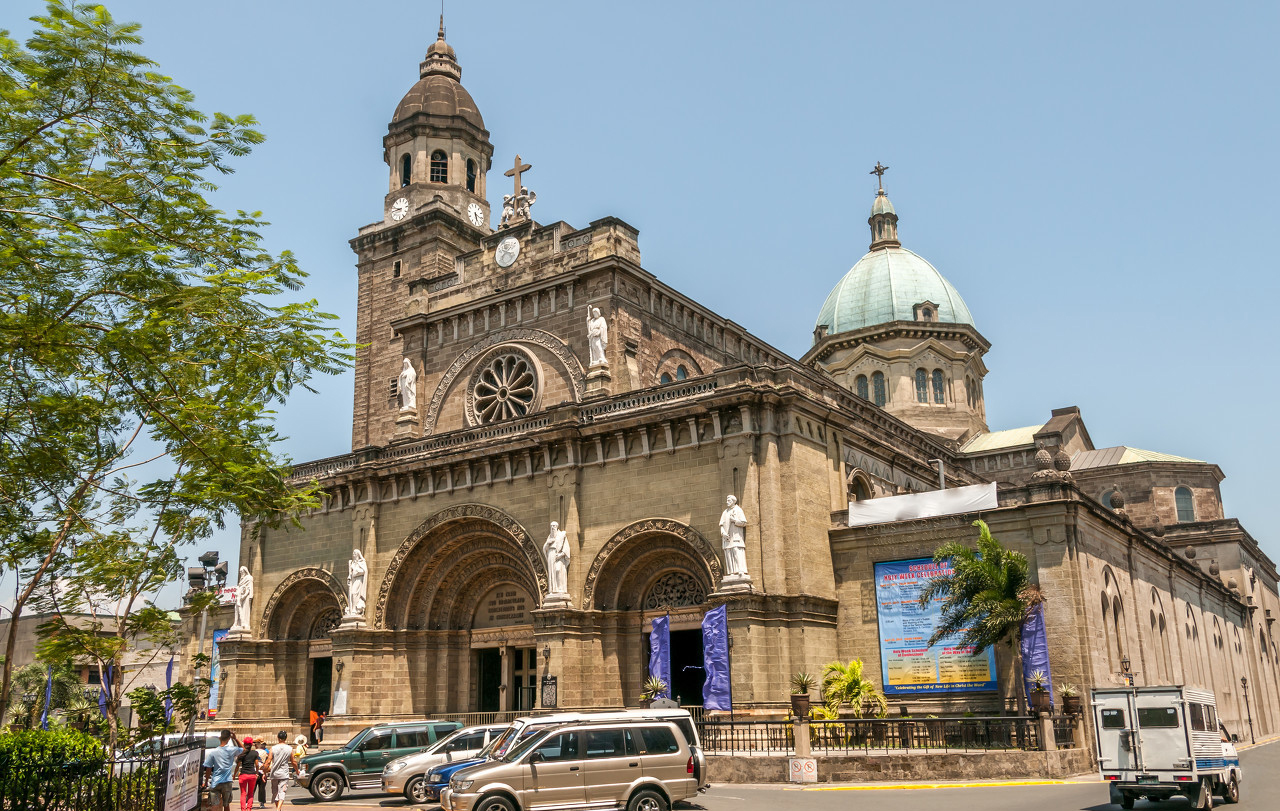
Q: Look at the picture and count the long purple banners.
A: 6